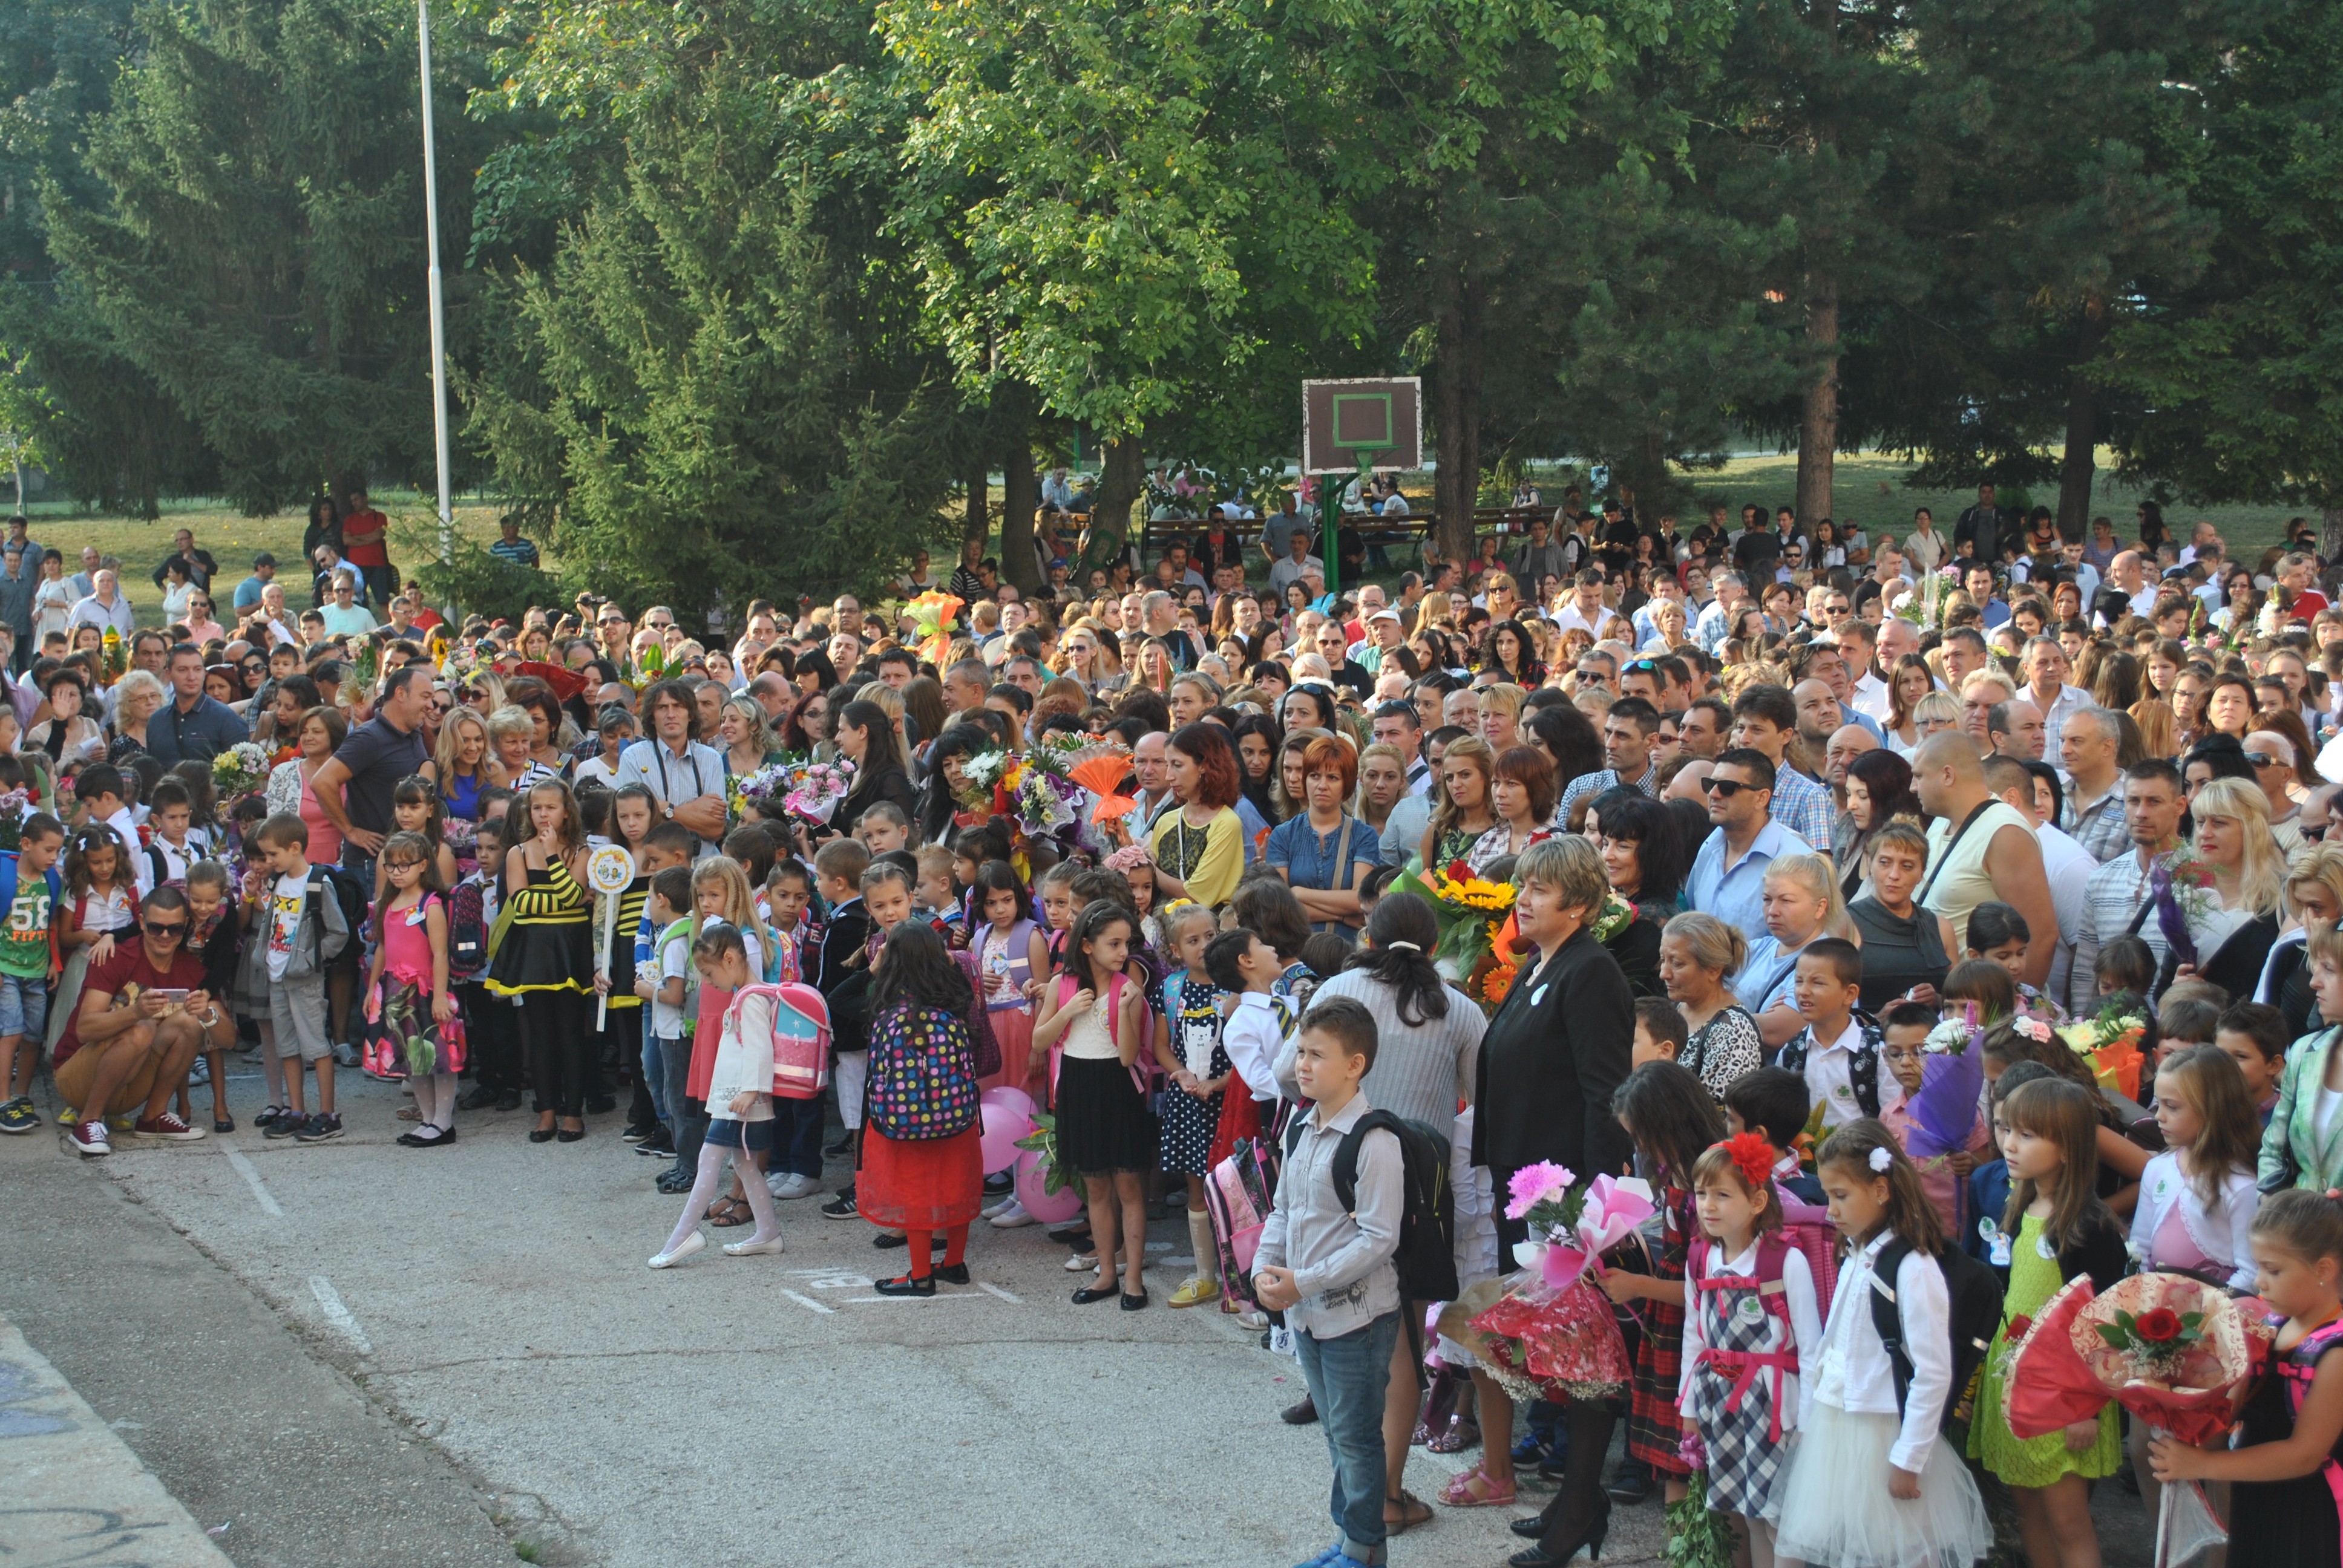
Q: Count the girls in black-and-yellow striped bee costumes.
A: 2